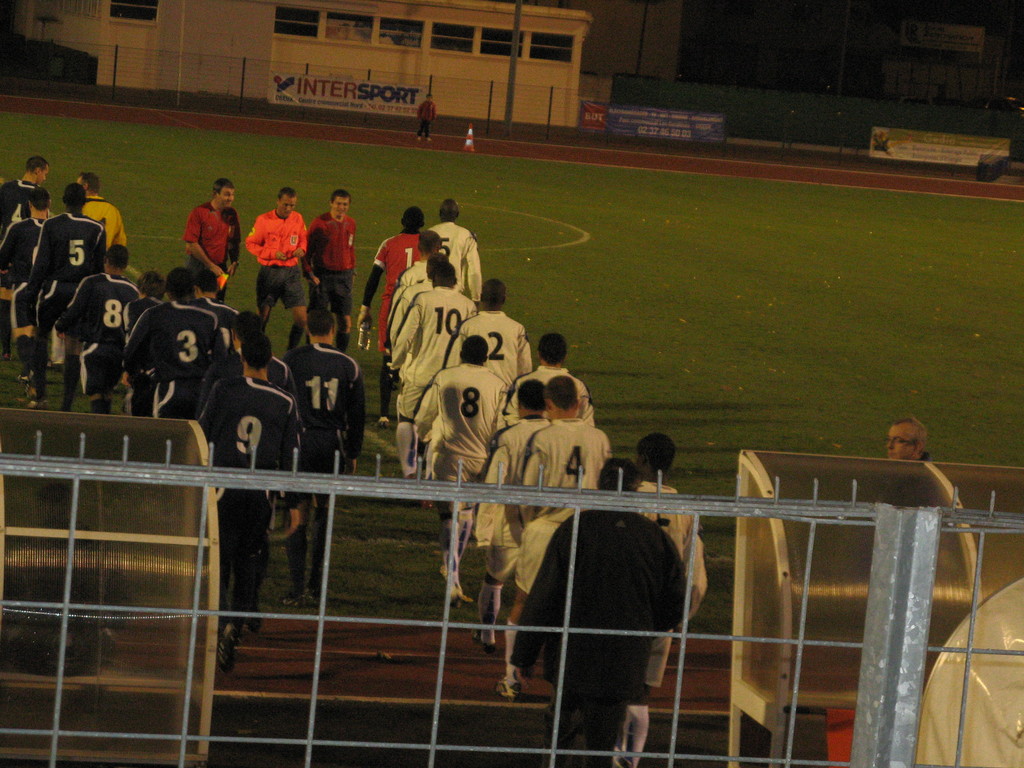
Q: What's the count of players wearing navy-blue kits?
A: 10